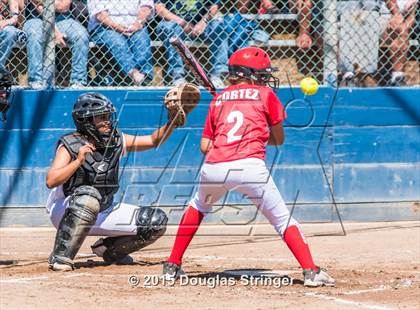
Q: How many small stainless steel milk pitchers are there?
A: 0